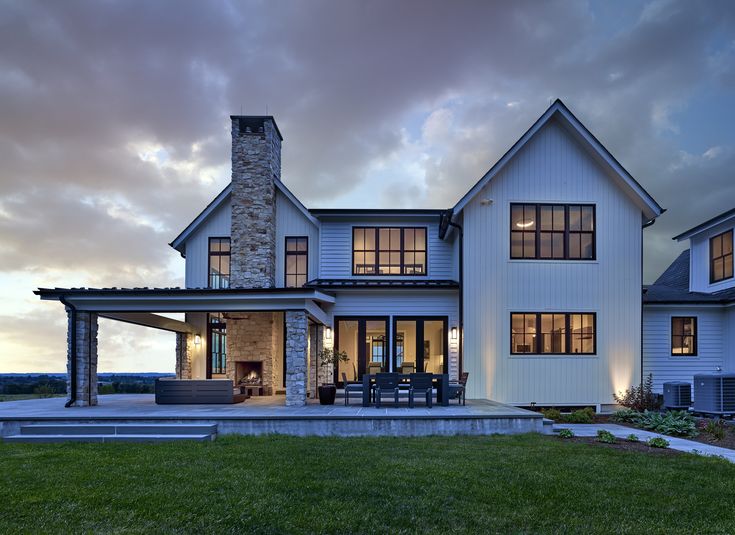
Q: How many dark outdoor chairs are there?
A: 4